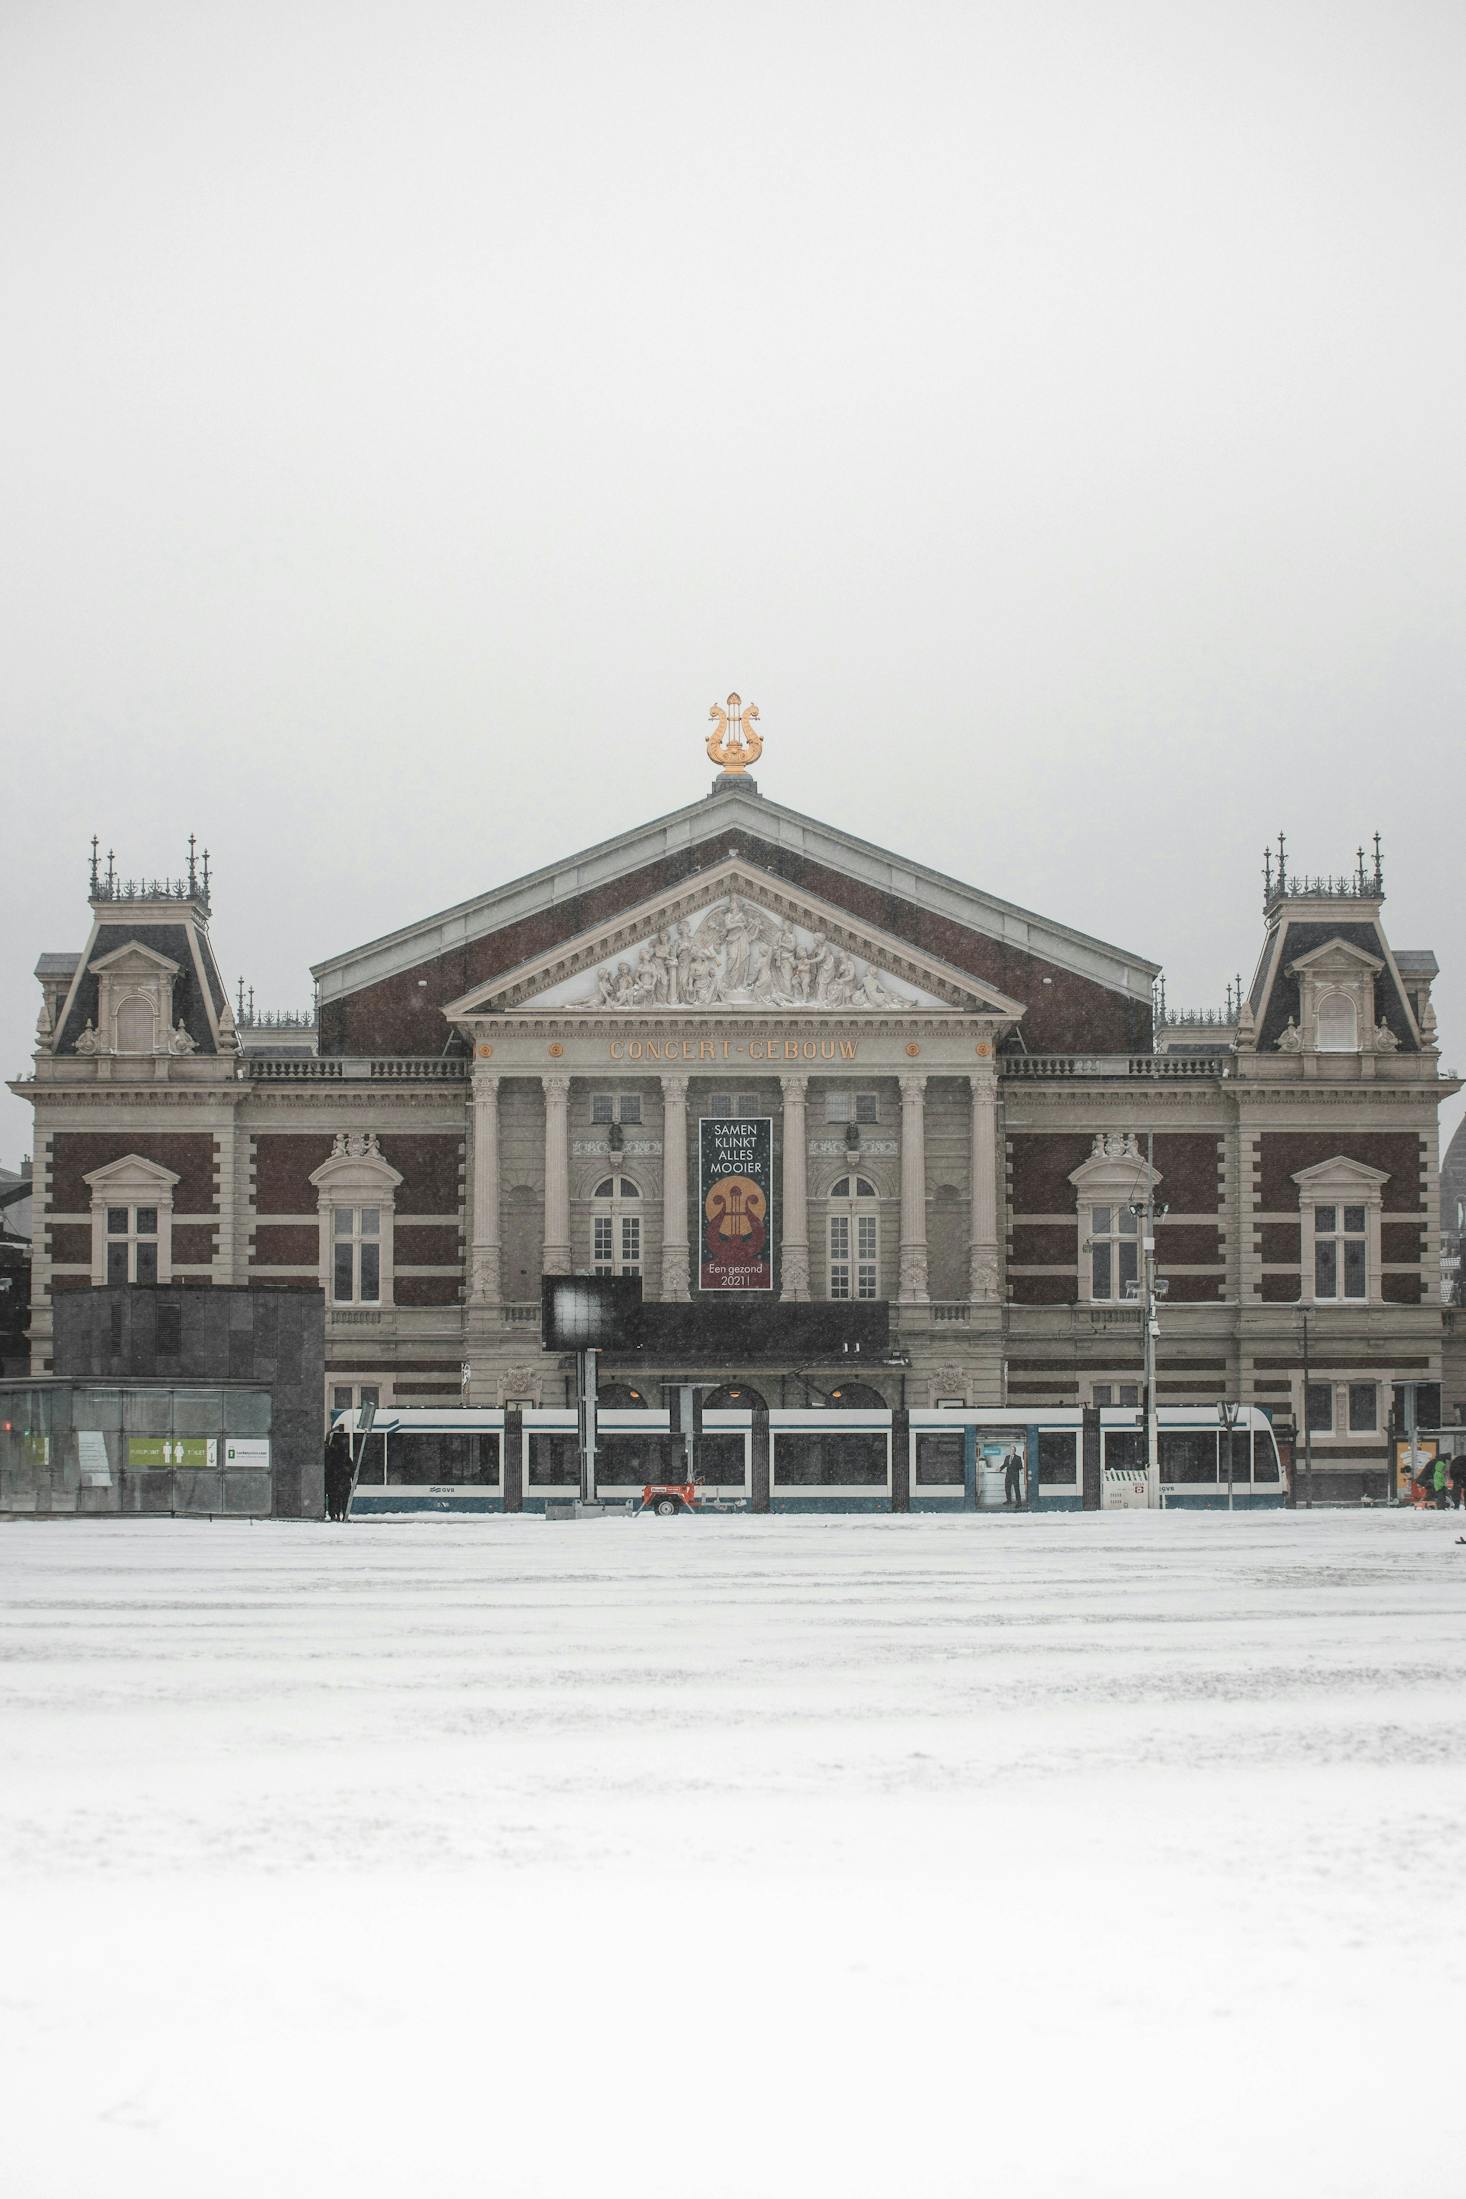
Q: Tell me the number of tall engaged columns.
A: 6